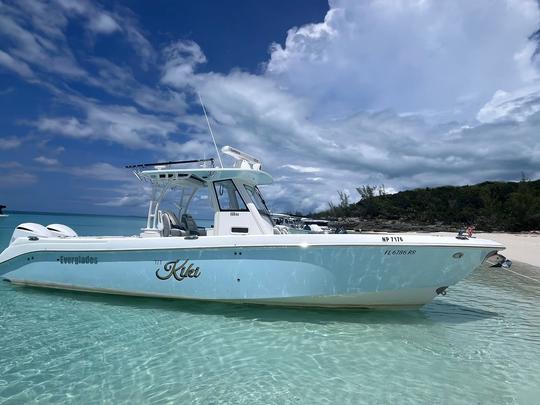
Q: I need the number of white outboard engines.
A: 2